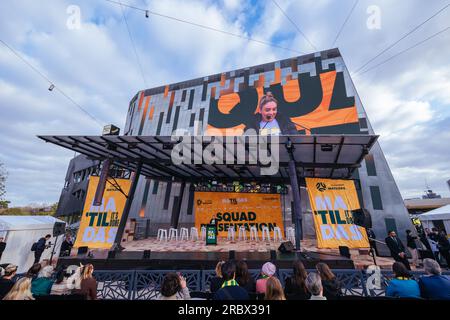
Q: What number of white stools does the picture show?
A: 11